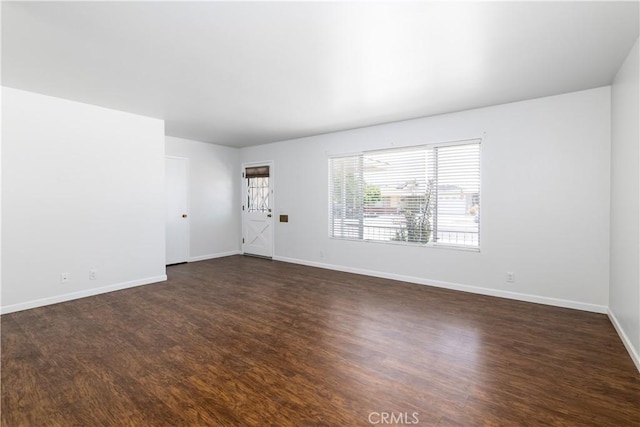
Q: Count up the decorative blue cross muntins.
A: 0